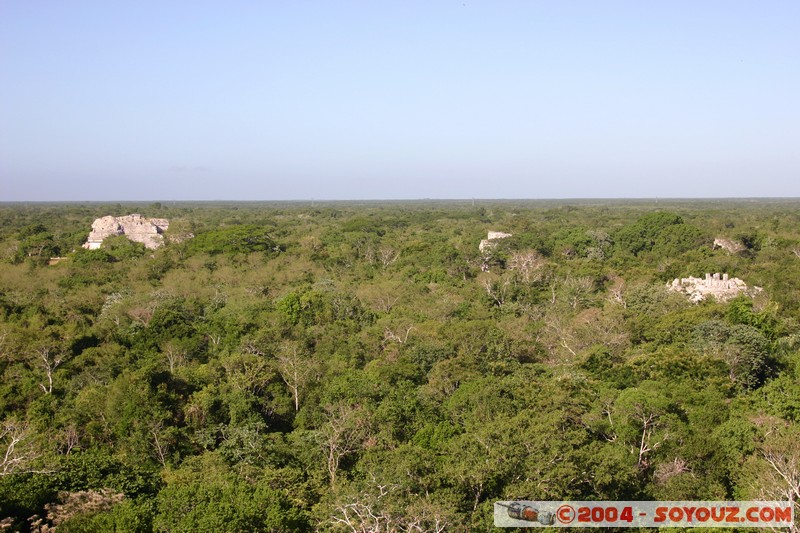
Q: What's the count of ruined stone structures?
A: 4